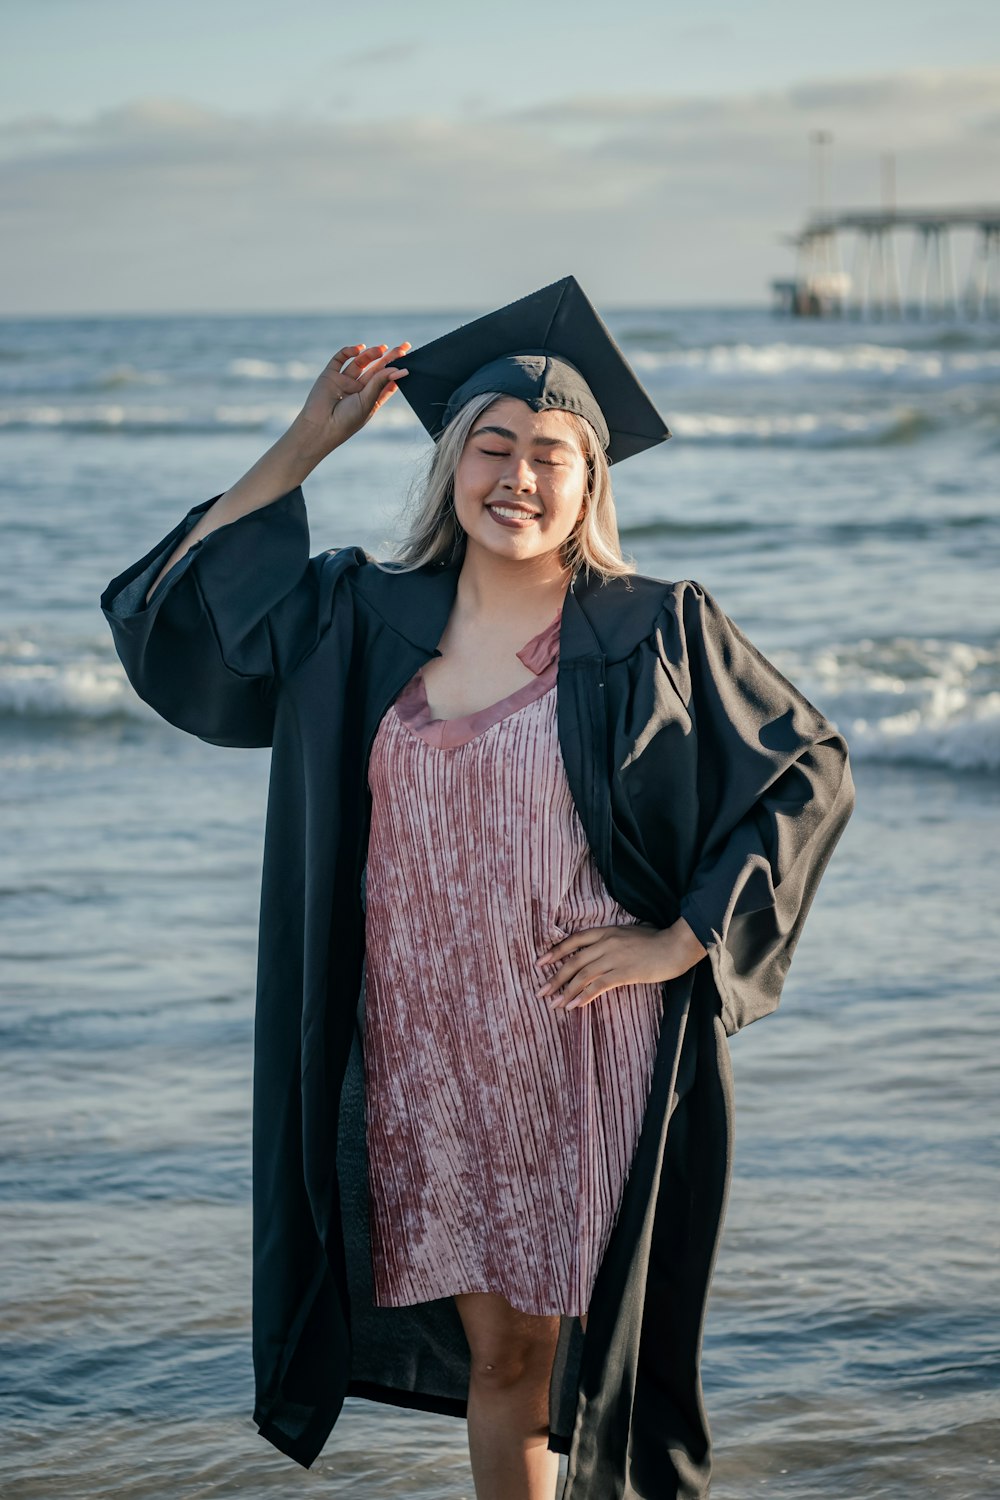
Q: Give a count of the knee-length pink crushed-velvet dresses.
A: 1